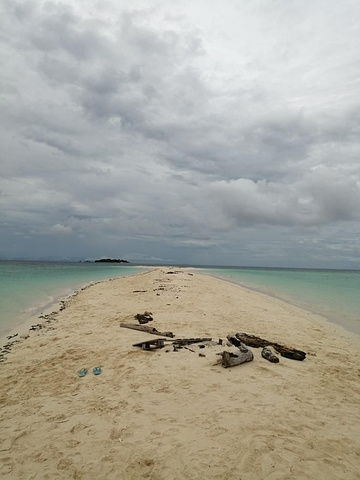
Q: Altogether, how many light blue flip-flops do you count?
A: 2